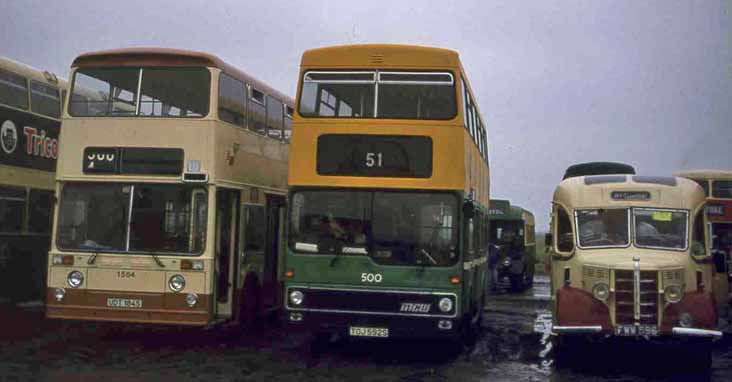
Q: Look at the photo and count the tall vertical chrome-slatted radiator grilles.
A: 1